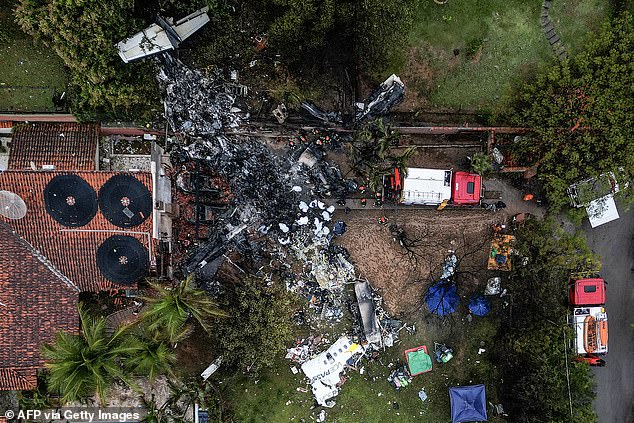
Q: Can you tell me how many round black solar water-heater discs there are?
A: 3